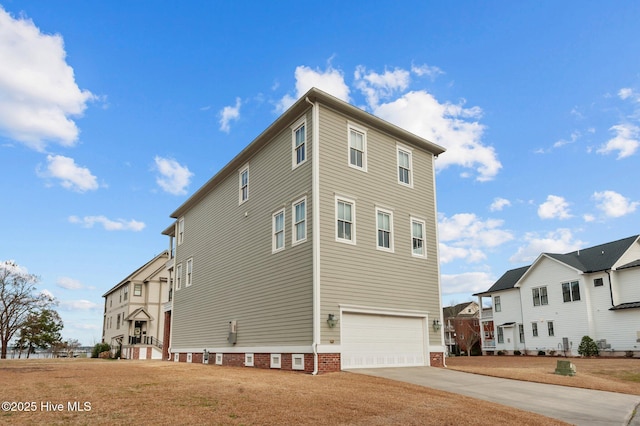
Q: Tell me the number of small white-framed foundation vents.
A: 7